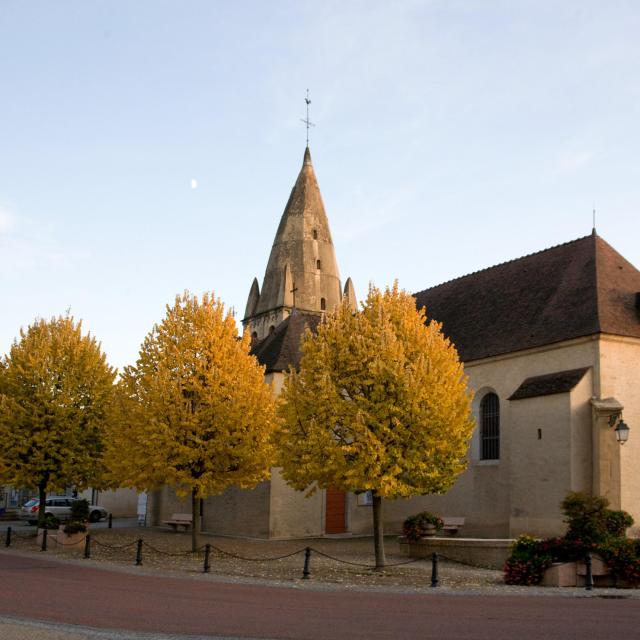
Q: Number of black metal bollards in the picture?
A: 9